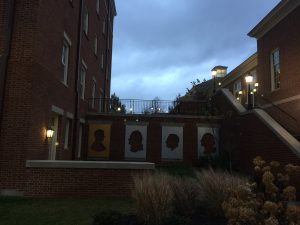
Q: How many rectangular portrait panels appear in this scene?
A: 4